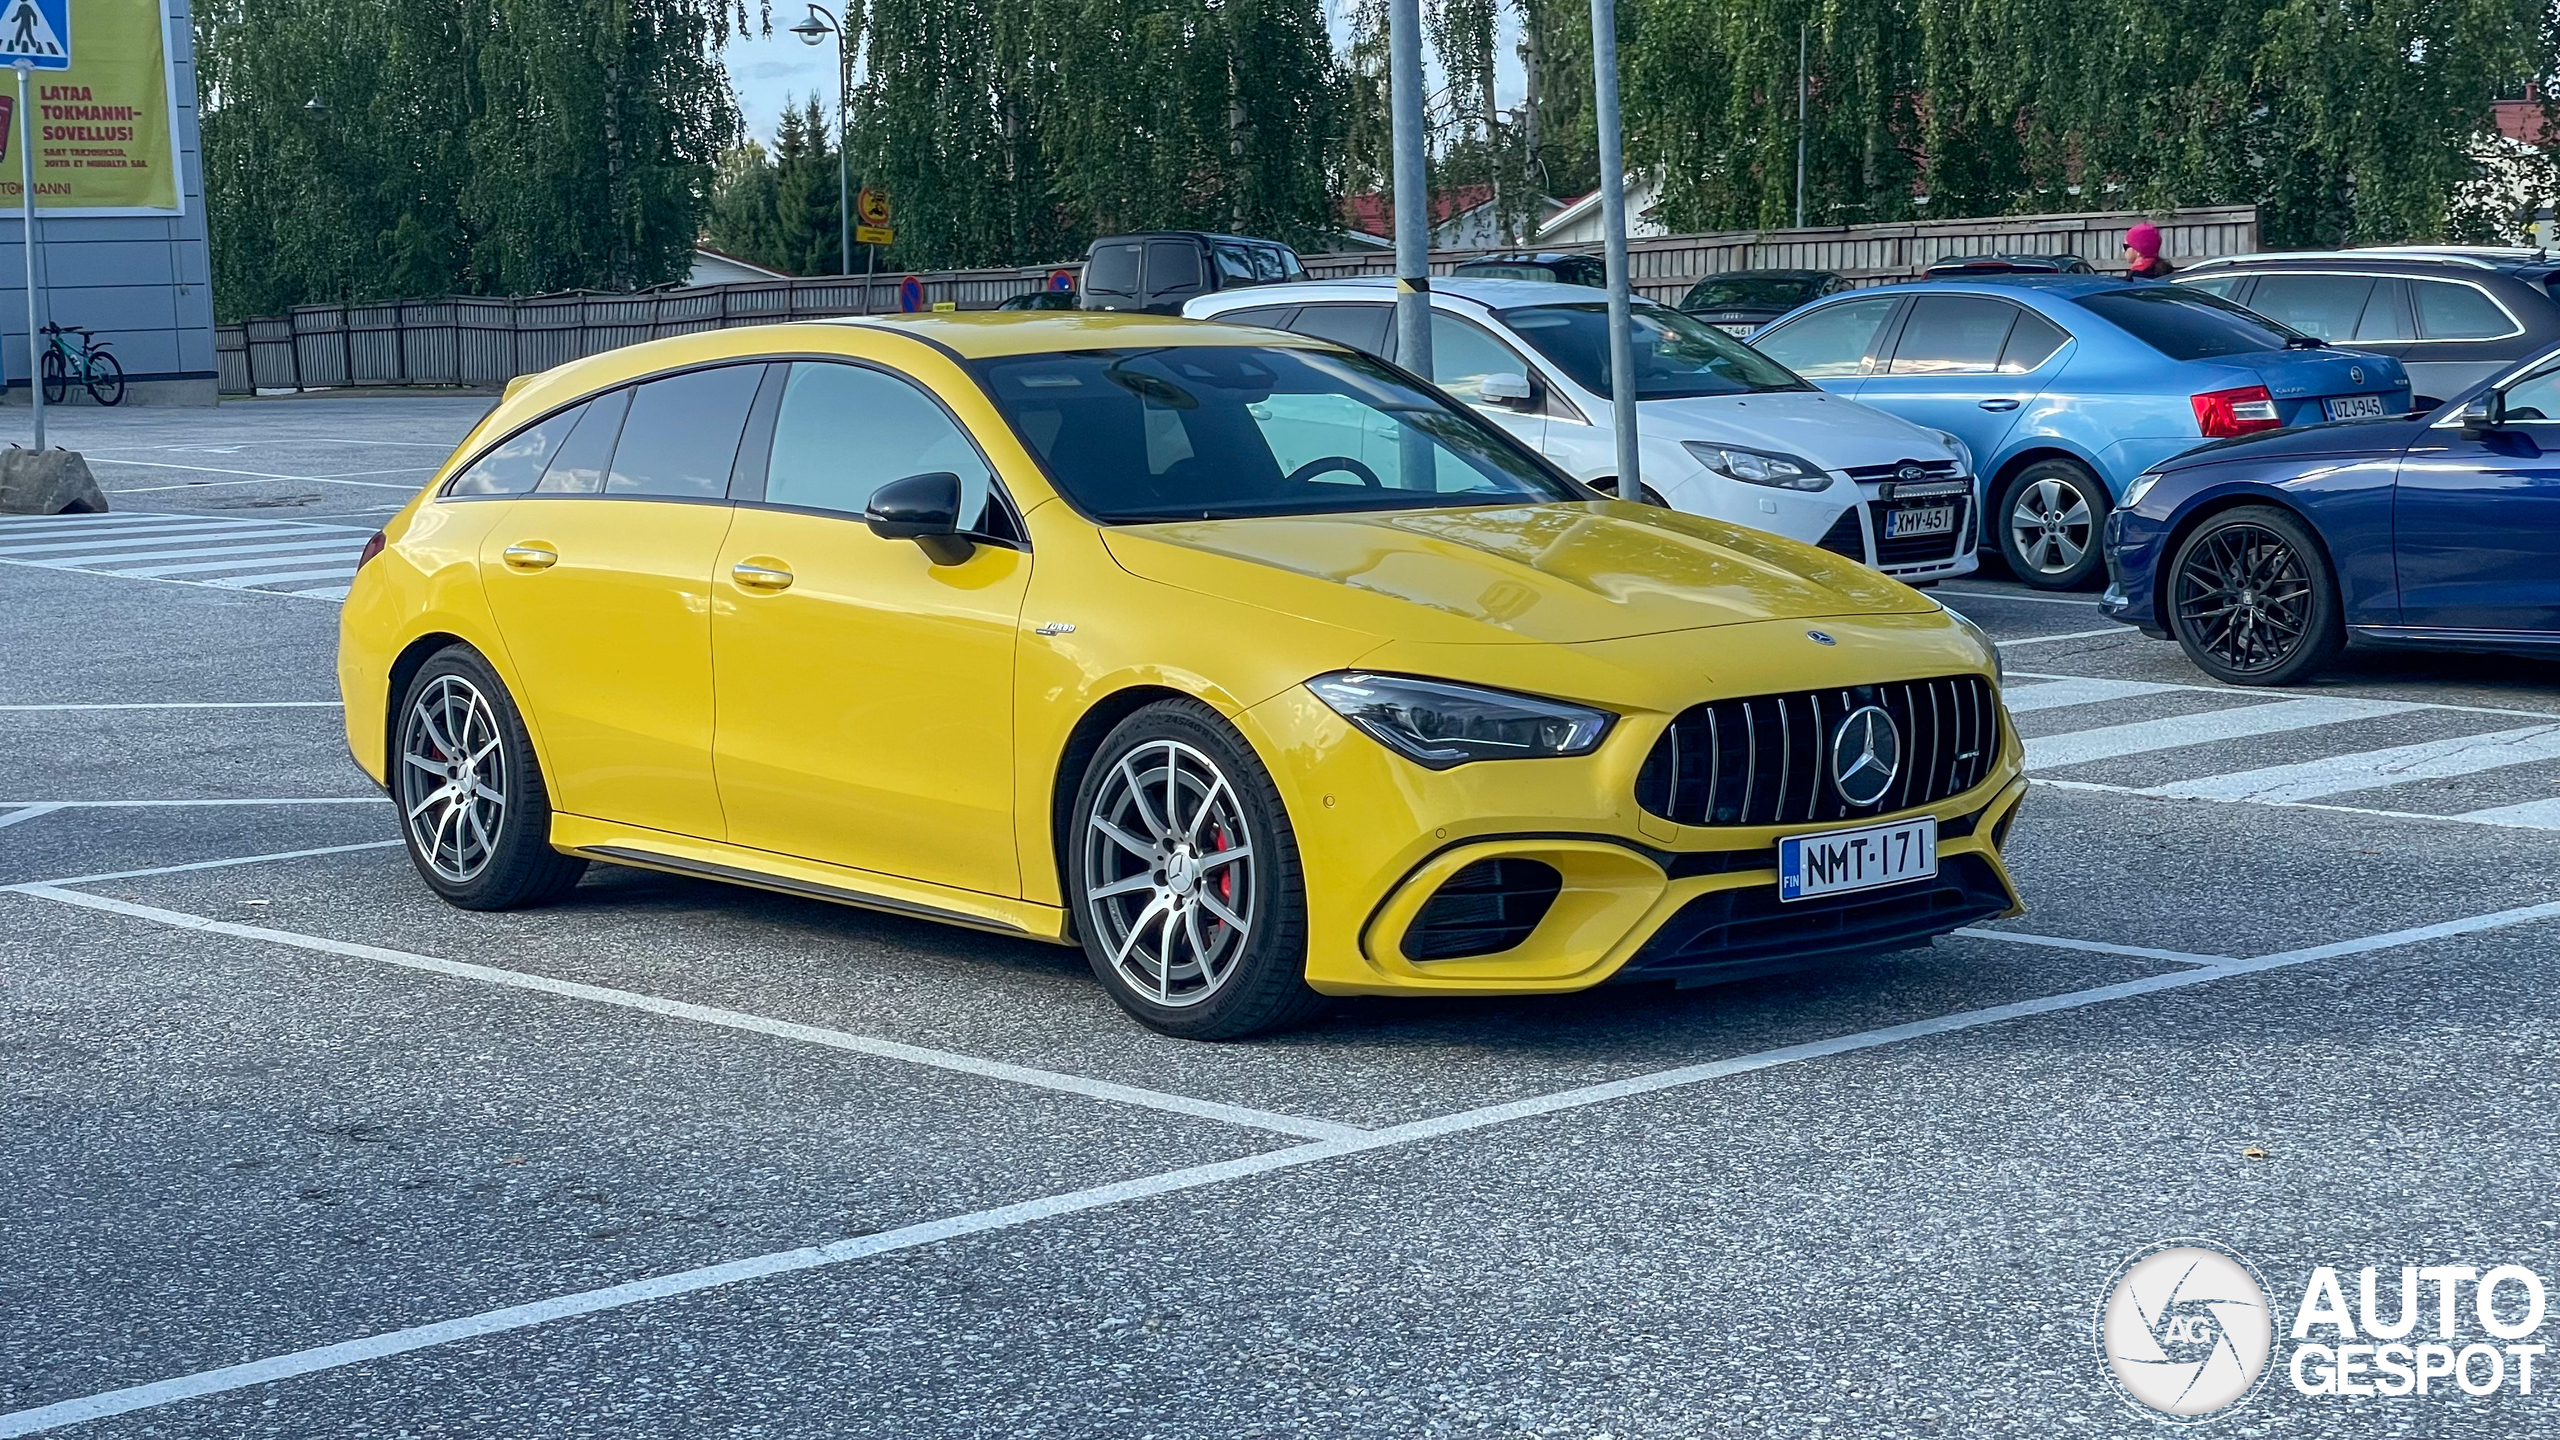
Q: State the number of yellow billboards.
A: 1